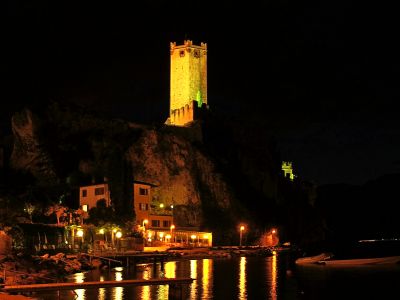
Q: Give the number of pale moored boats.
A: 2